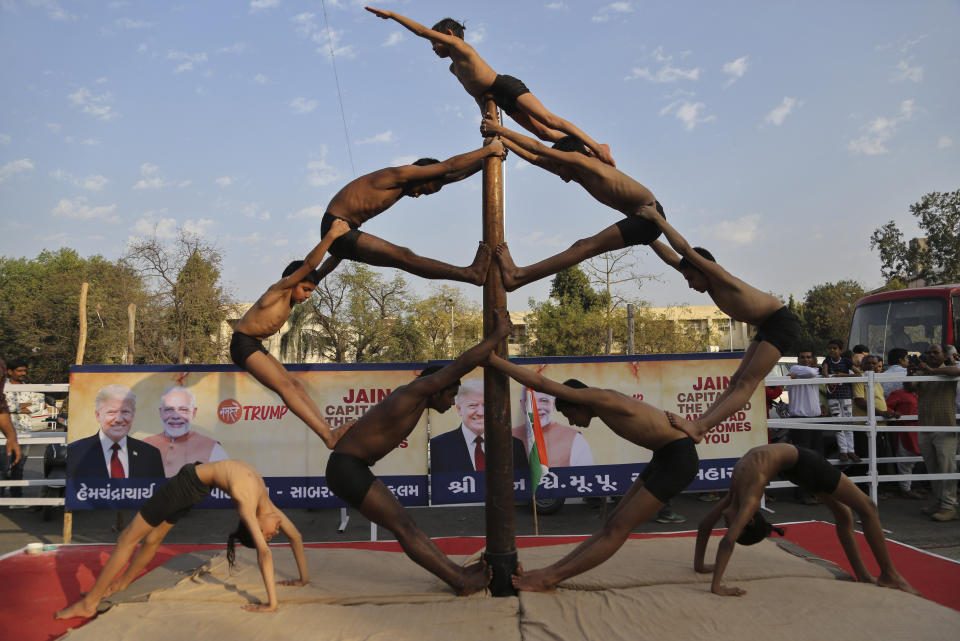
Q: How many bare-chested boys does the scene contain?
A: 9